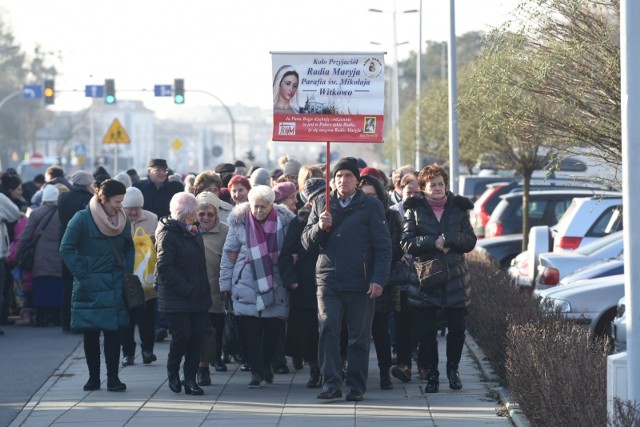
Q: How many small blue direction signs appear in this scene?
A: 3